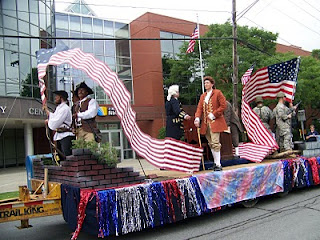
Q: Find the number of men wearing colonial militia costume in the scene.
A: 2